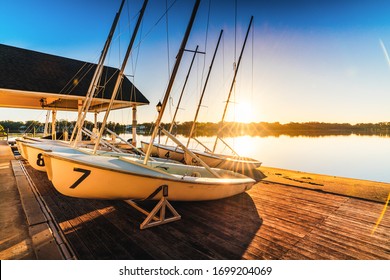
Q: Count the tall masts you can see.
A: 7